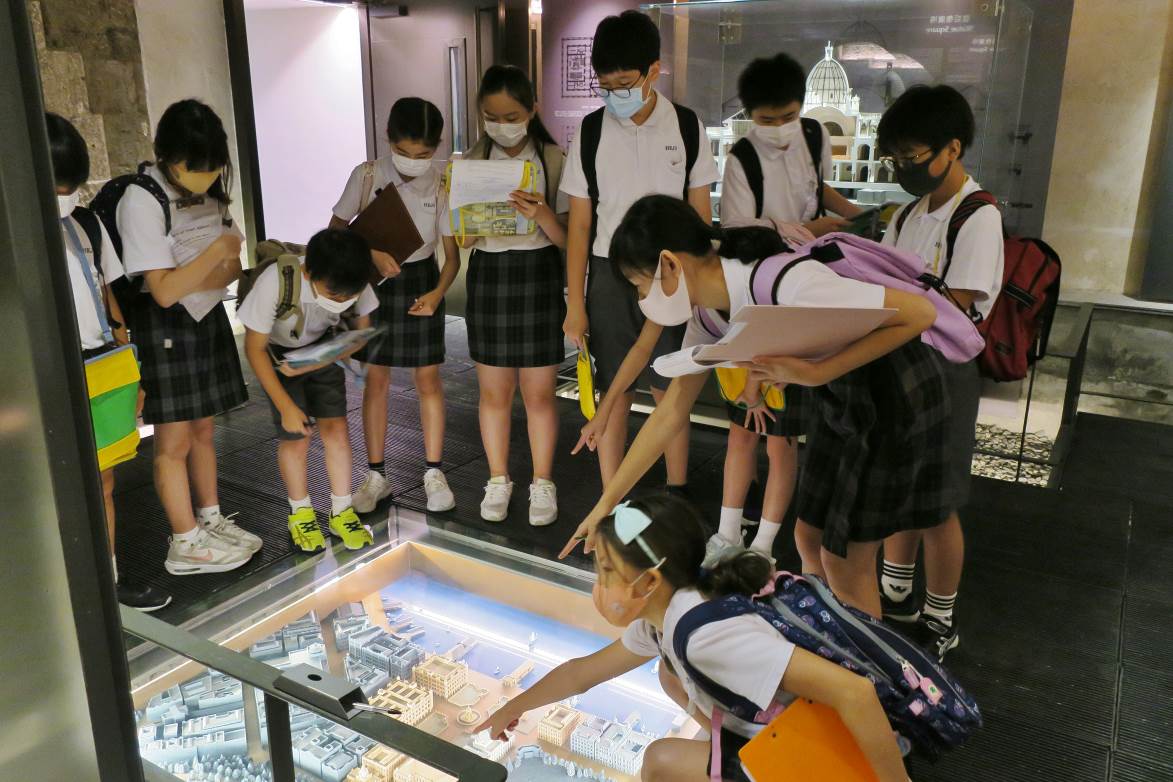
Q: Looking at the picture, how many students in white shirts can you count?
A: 10